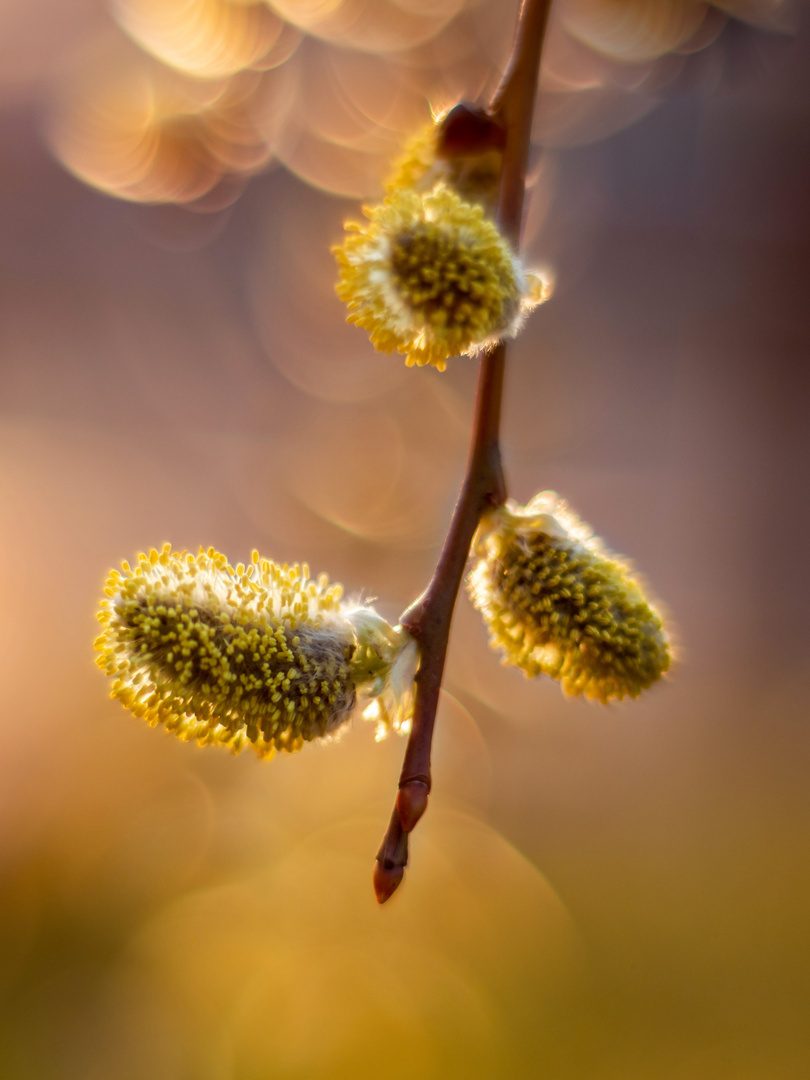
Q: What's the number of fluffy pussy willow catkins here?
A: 4